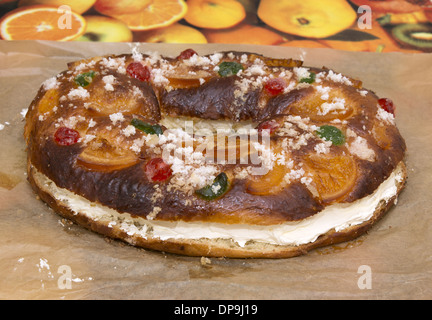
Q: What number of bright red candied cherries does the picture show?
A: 7